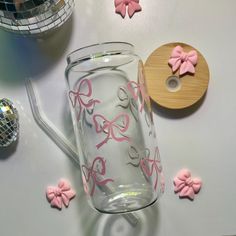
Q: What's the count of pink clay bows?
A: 4